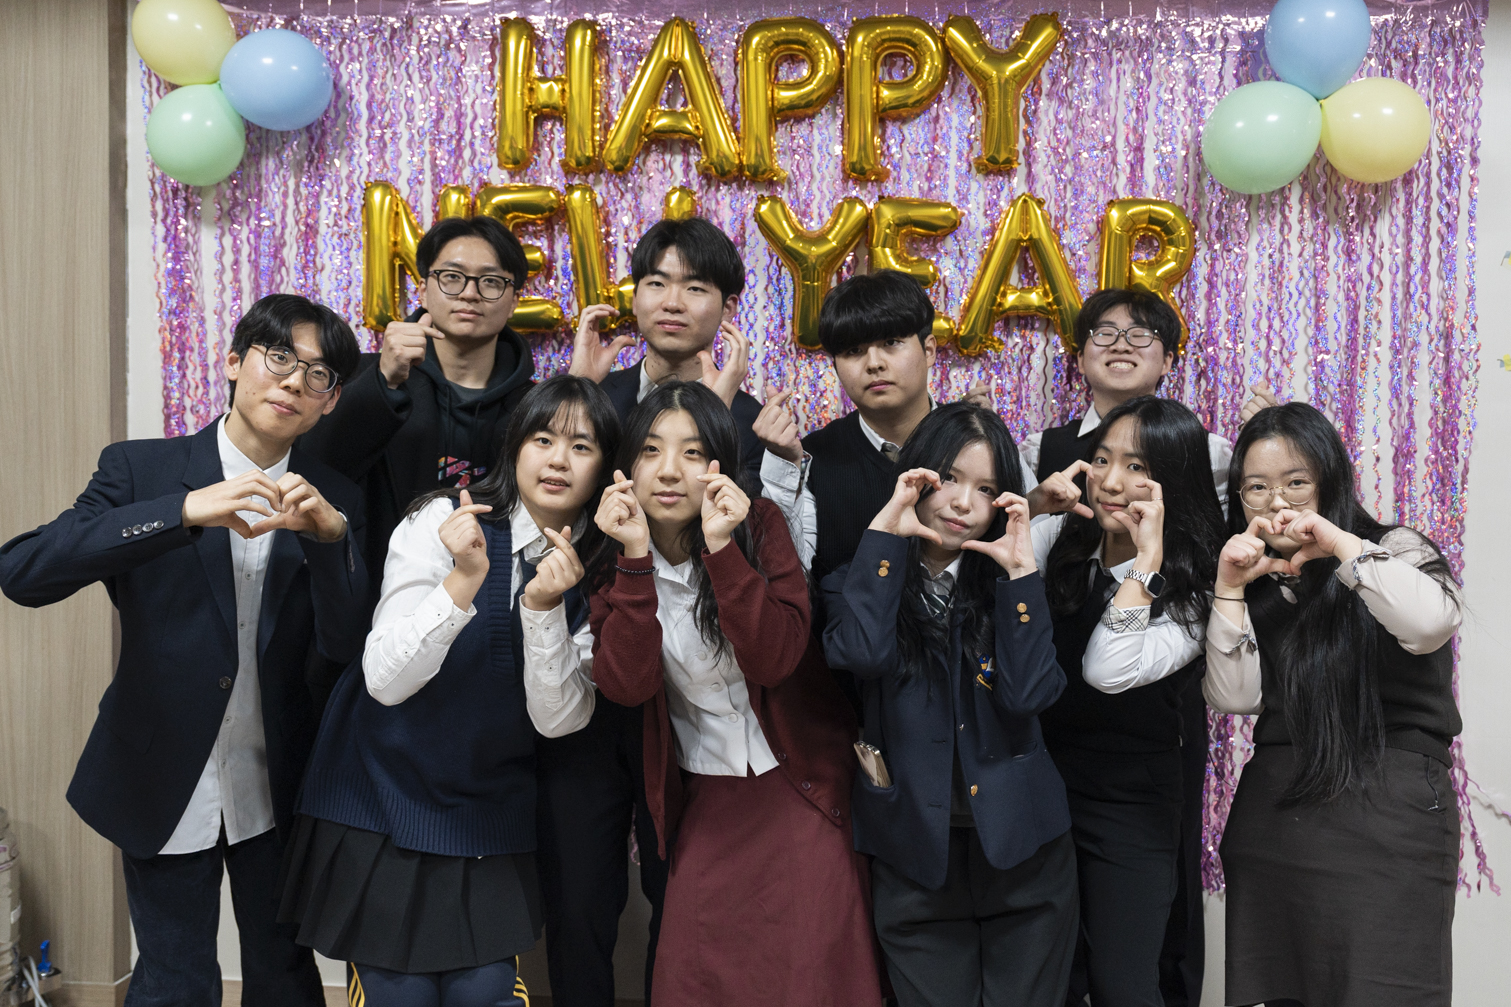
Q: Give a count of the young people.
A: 10